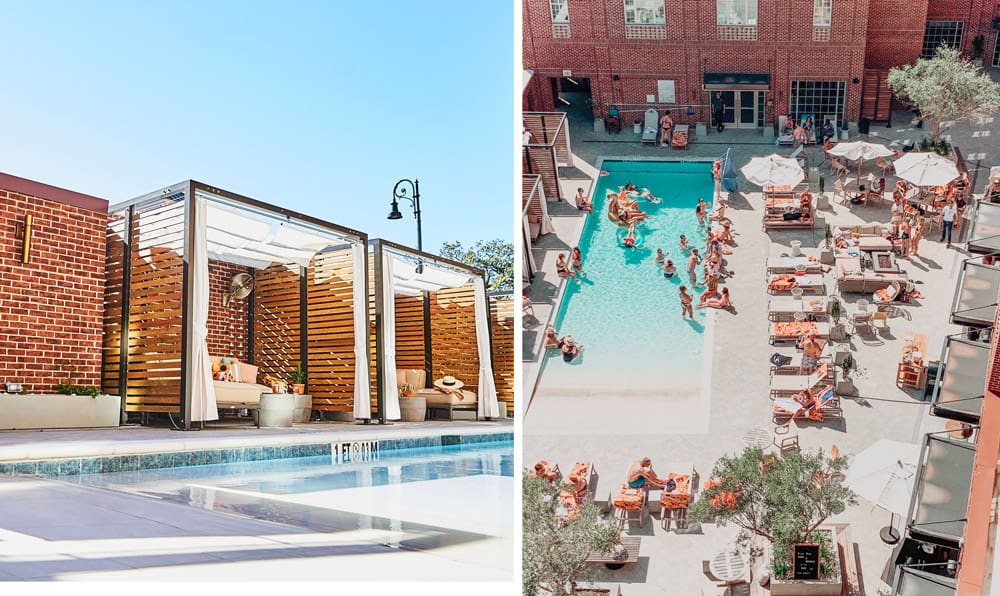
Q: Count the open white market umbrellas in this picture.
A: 4